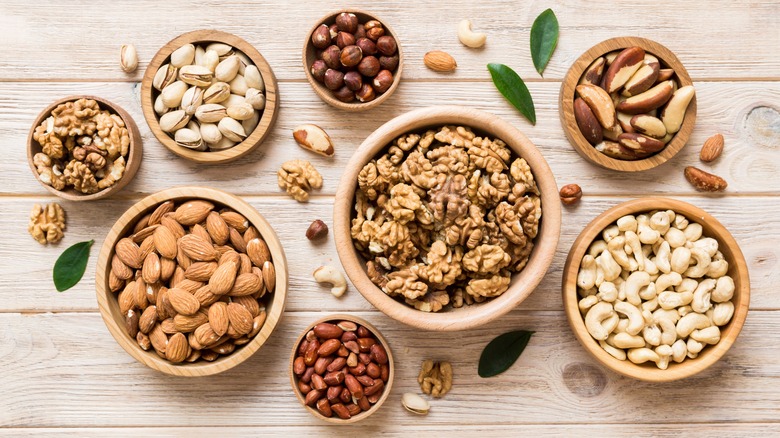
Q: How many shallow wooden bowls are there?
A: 8